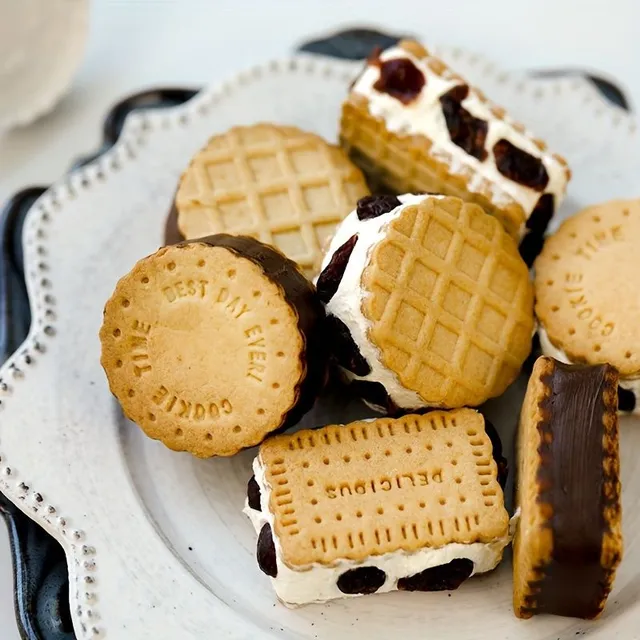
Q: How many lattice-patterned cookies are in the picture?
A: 3